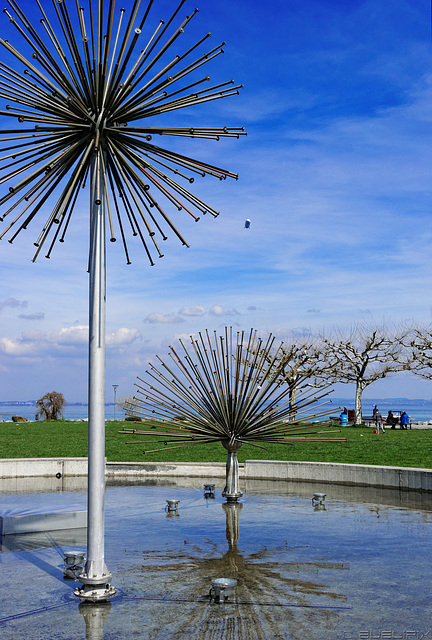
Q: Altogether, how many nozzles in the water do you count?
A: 5